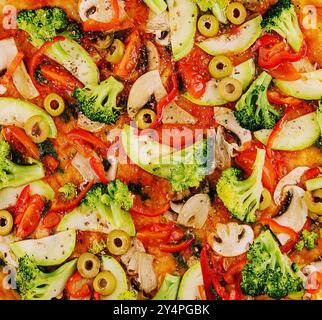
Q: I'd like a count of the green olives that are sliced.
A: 15